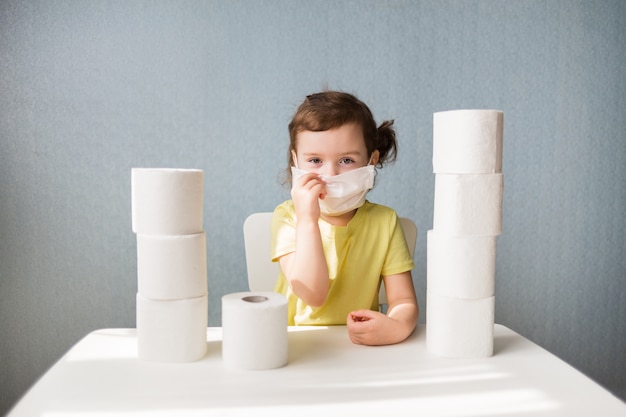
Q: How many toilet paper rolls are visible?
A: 8